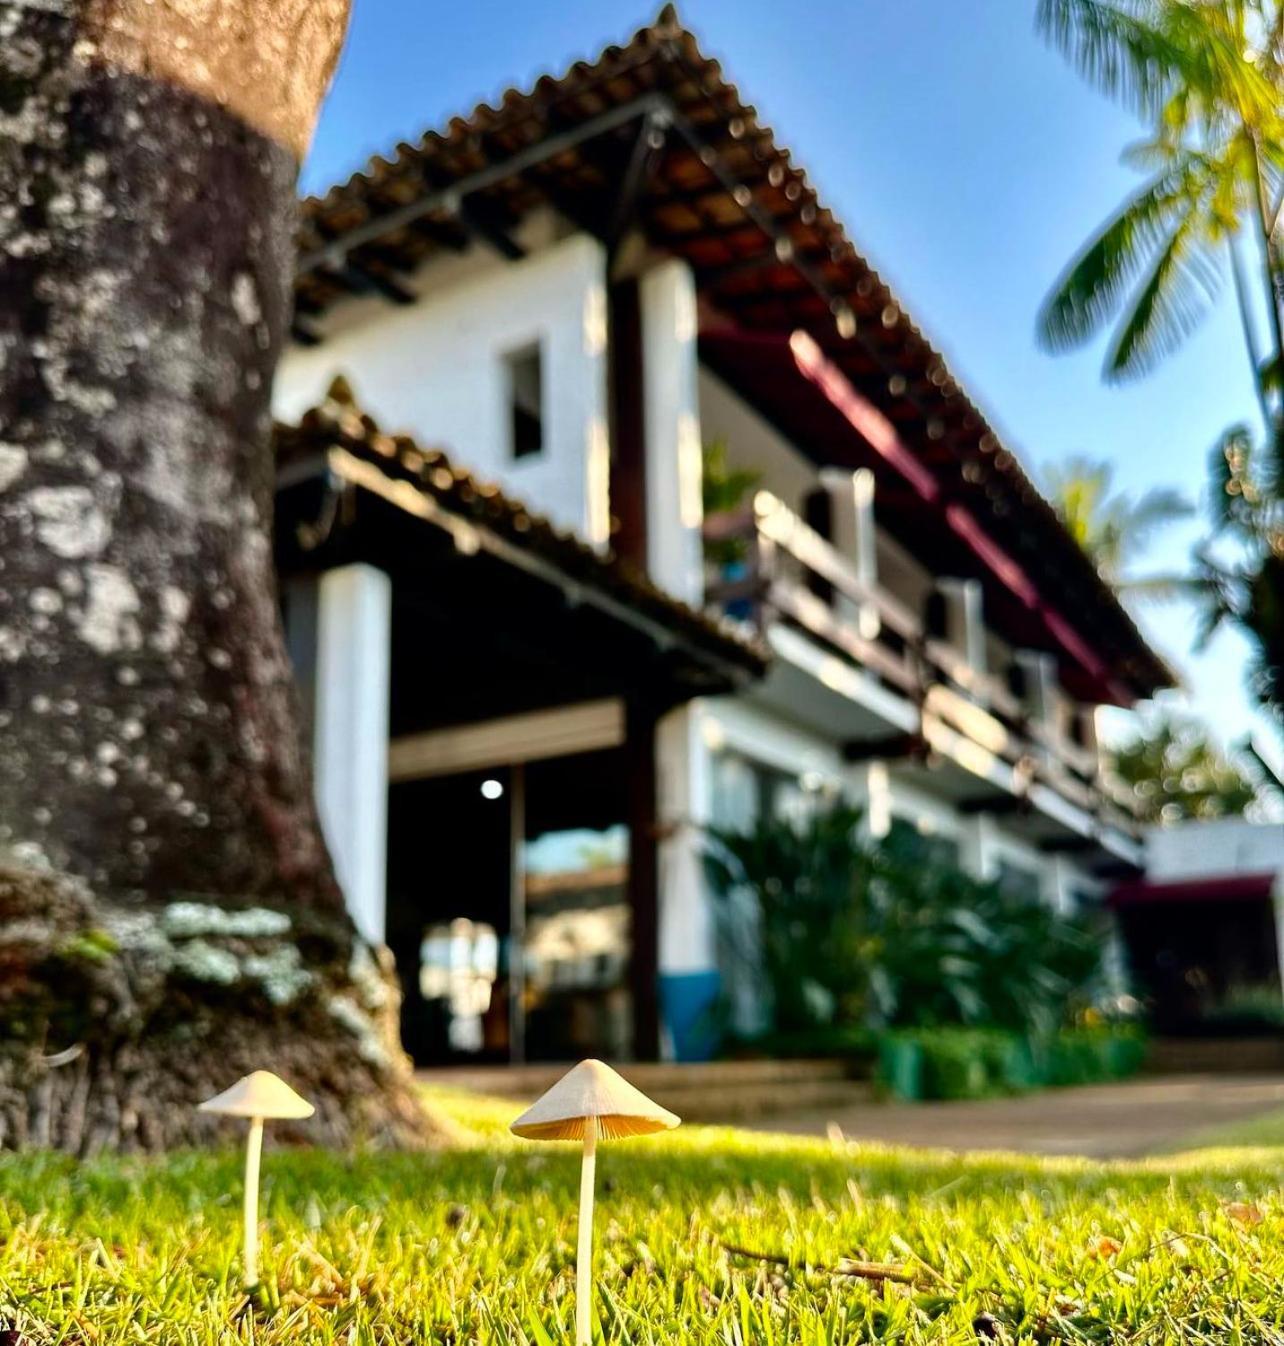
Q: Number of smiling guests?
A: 0